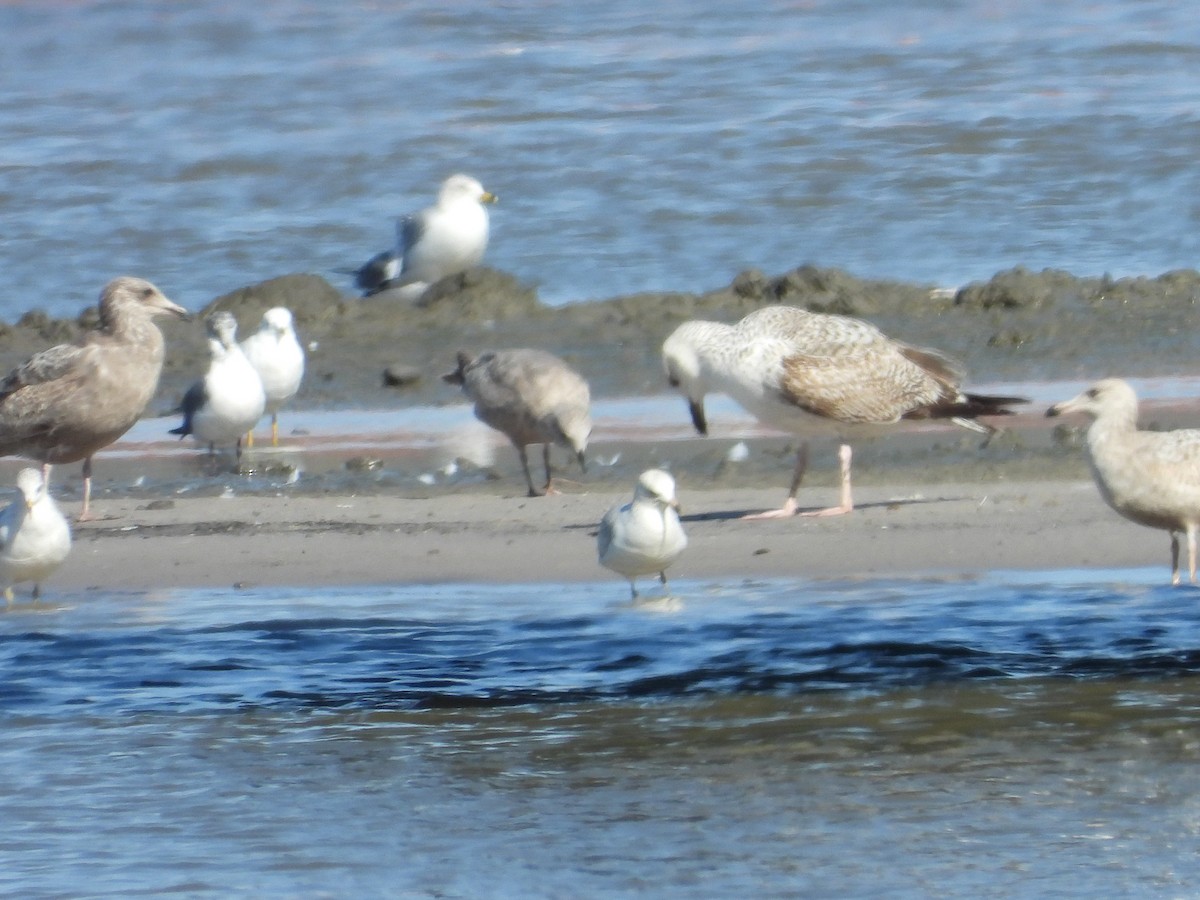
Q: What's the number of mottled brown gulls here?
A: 4